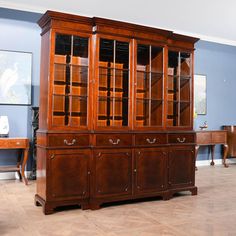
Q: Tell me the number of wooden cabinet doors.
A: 4